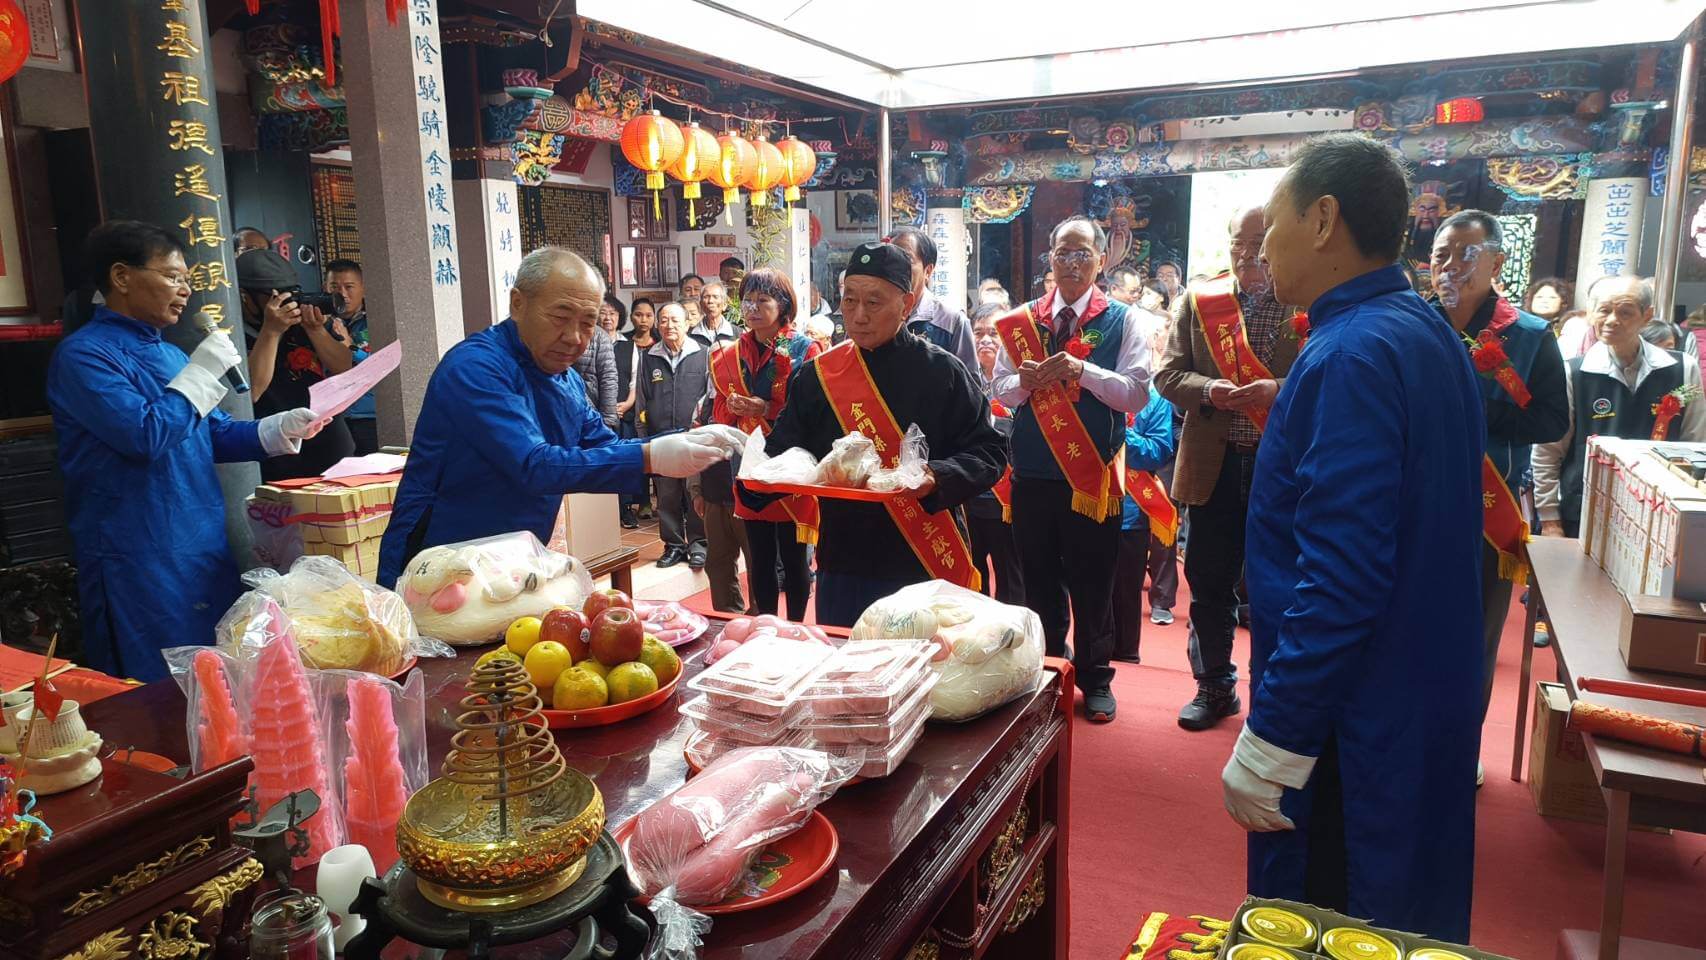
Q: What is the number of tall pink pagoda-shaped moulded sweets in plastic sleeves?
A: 3